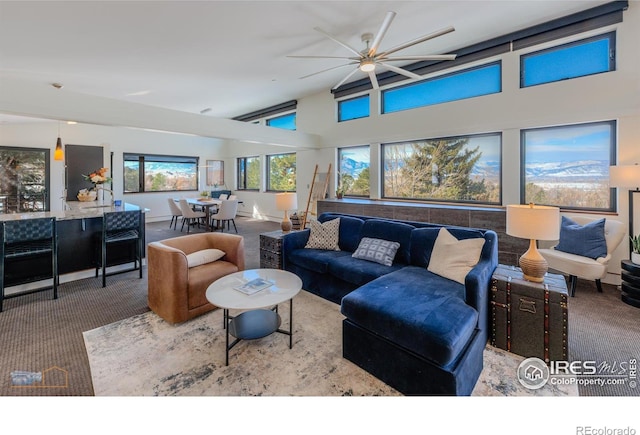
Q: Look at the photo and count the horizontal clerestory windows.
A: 4